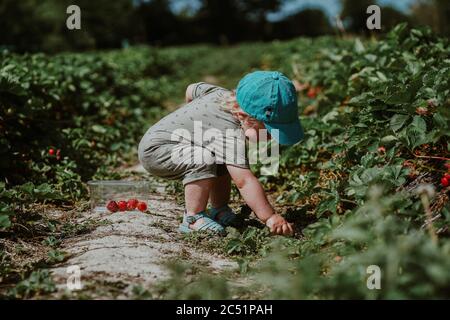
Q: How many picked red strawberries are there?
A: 4